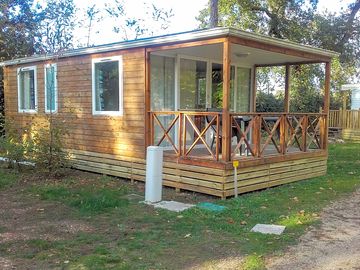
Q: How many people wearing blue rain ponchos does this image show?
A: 0